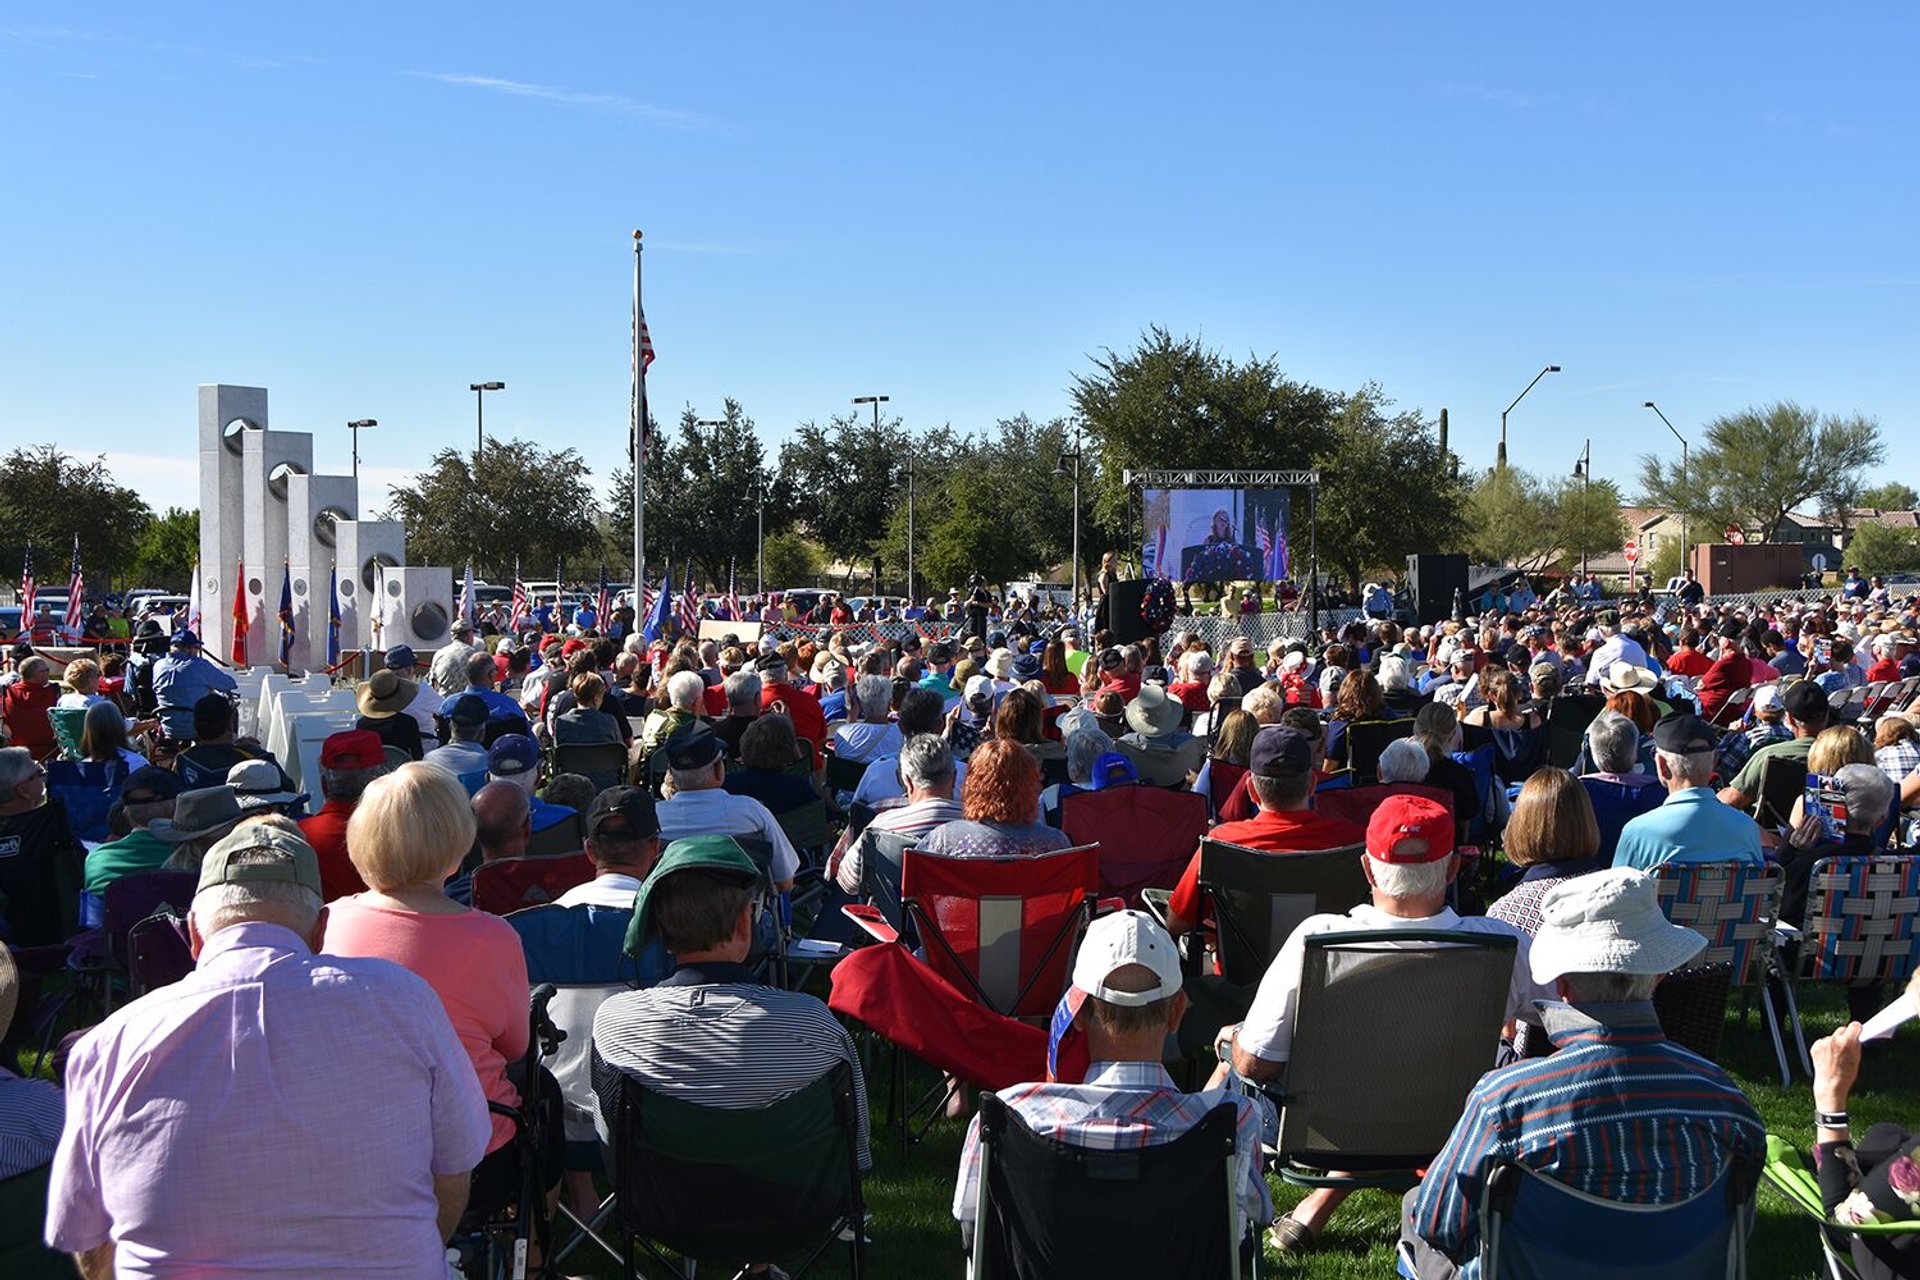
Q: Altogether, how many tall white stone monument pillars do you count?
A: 5